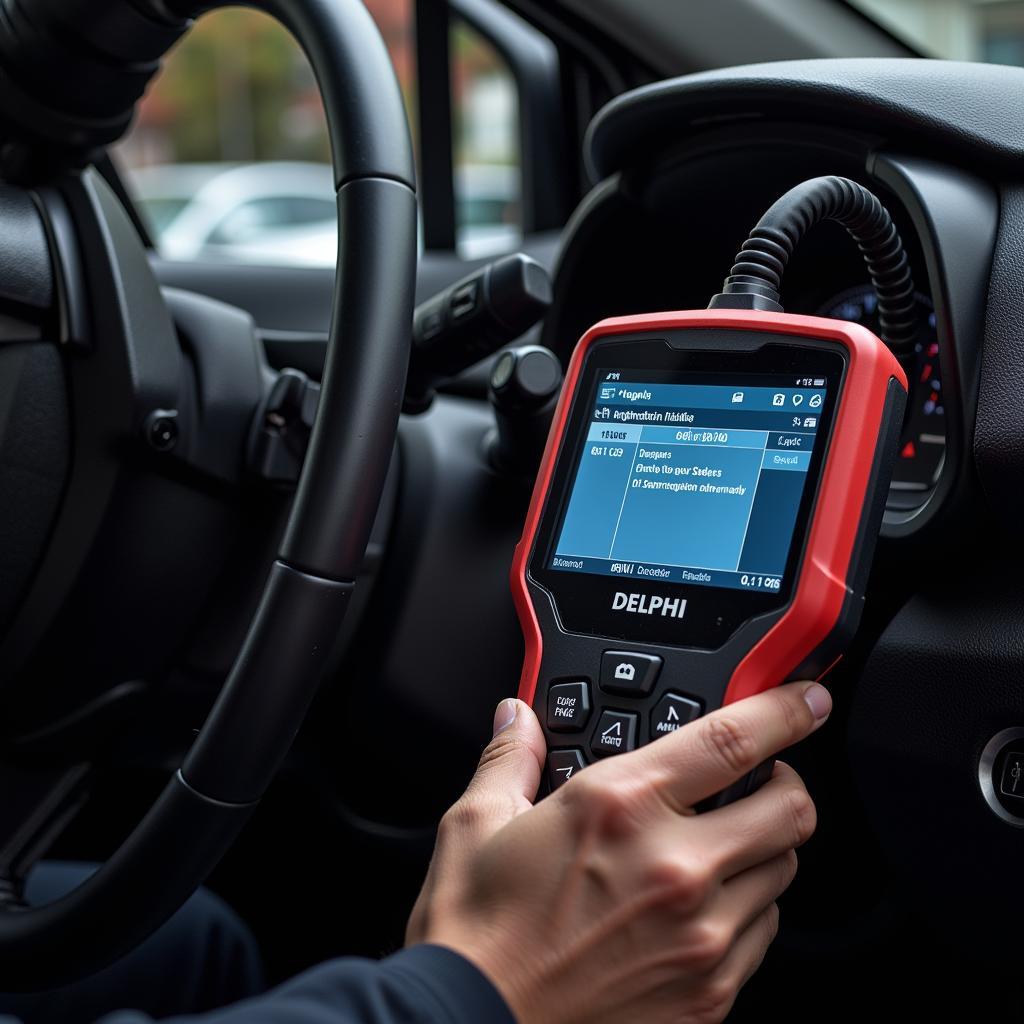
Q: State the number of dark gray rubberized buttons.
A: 5